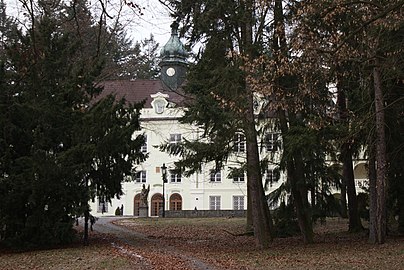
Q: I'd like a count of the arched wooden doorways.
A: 3